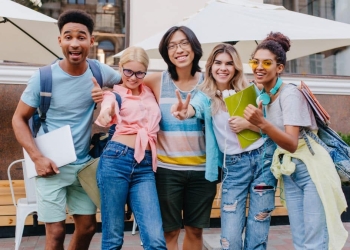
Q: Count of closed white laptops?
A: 1